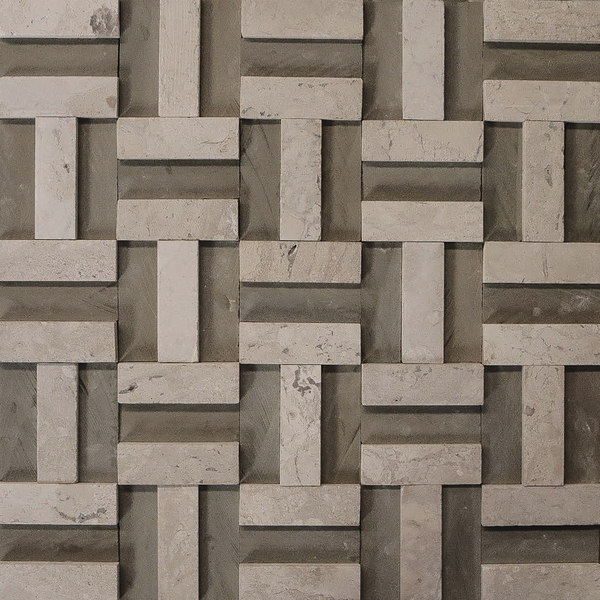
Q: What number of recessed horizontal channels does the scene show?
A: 13